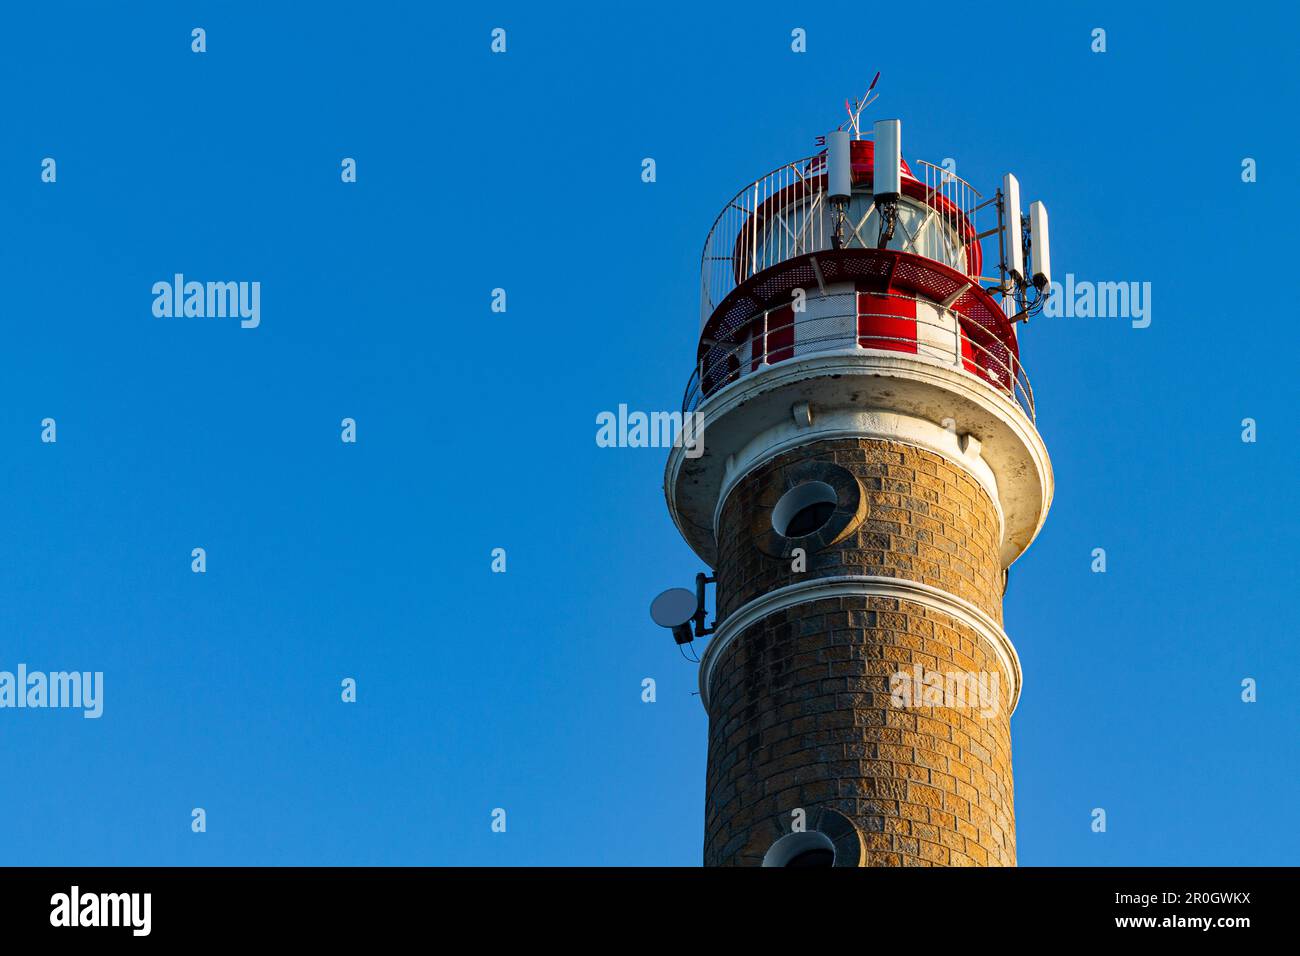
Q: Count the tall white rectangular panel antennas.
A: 4